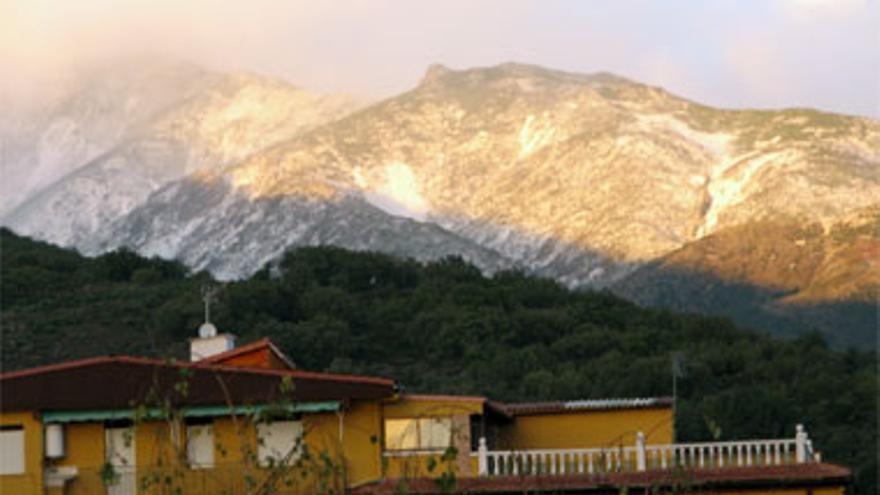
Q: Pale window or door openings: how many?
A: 5